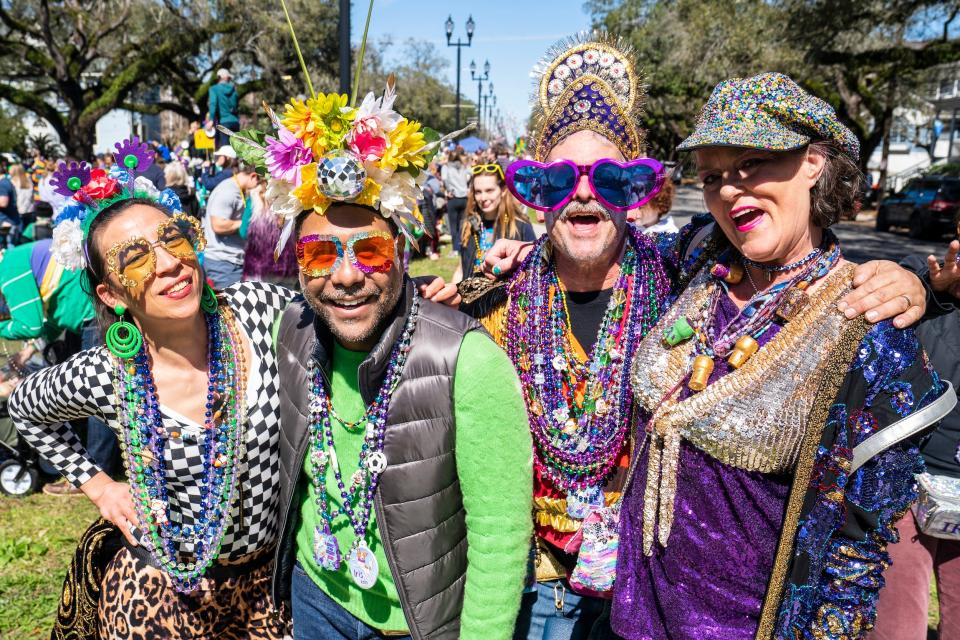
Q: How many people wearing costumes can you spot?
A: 4